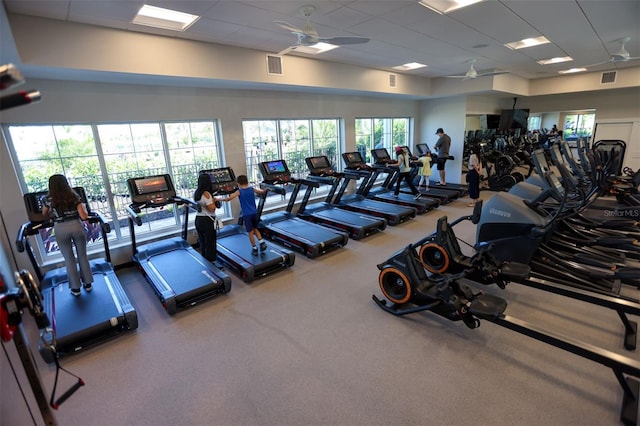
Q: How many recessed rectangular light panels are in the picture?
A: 7